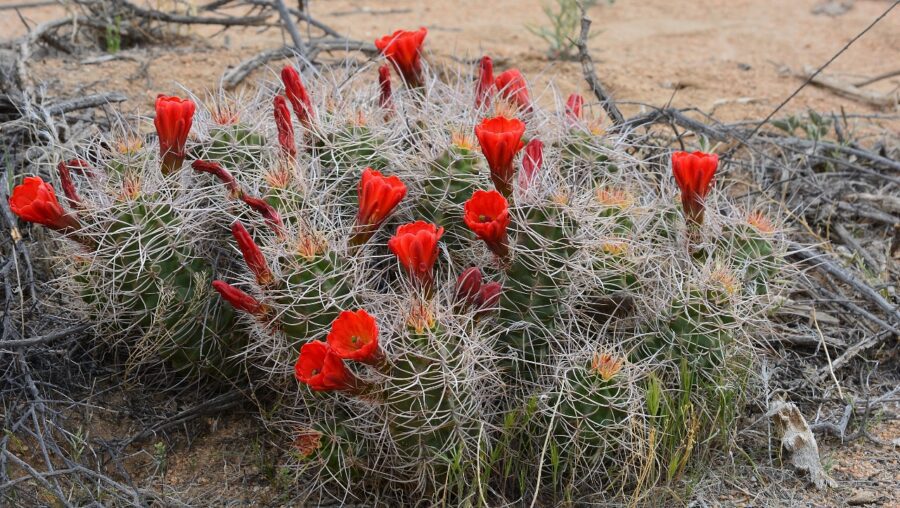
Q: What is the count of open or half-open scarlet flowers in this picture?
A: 10